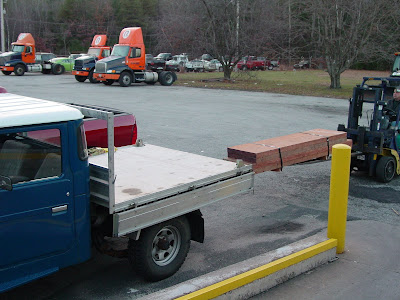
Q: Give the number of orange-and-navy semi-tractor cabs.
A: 3